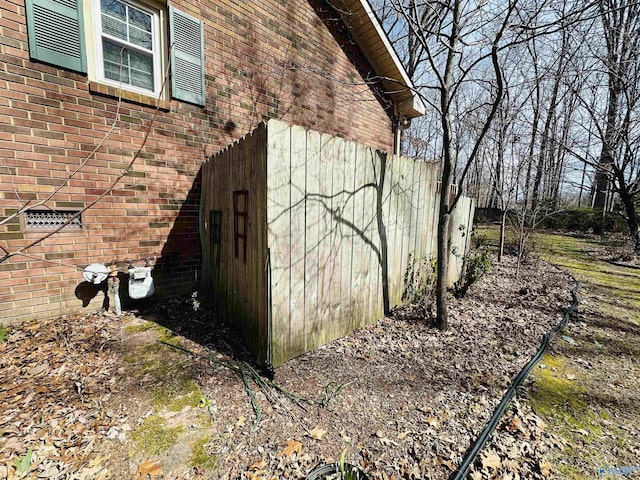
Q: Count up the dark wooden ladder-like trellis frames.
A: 2